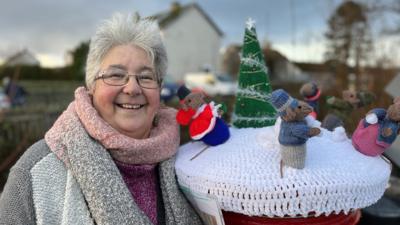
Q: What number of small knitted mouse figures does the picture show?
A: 5